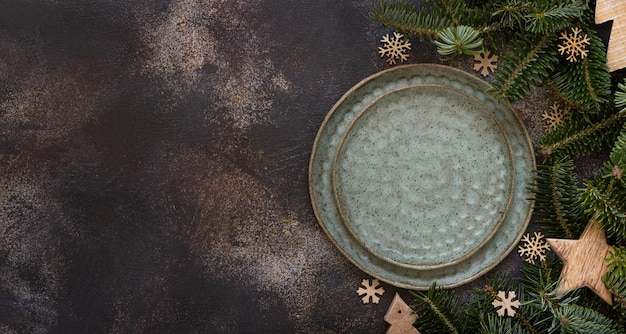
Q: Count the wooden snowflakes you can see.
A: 7